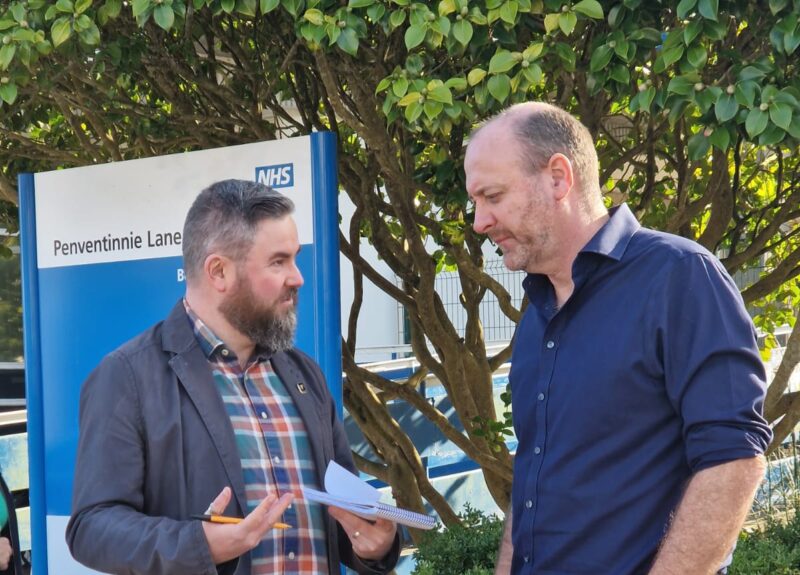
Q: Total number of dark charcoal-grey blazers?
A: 1